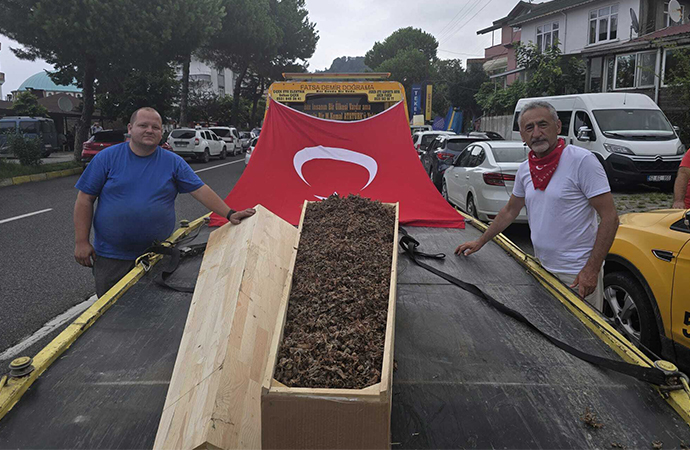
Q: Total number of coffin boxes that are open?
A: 1